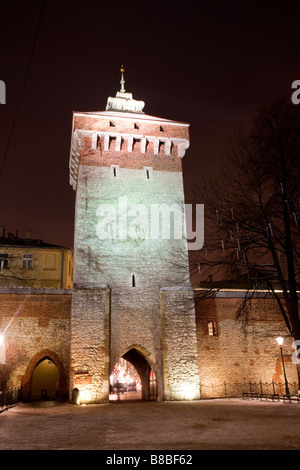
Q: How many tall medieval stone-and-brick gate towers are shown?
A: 1